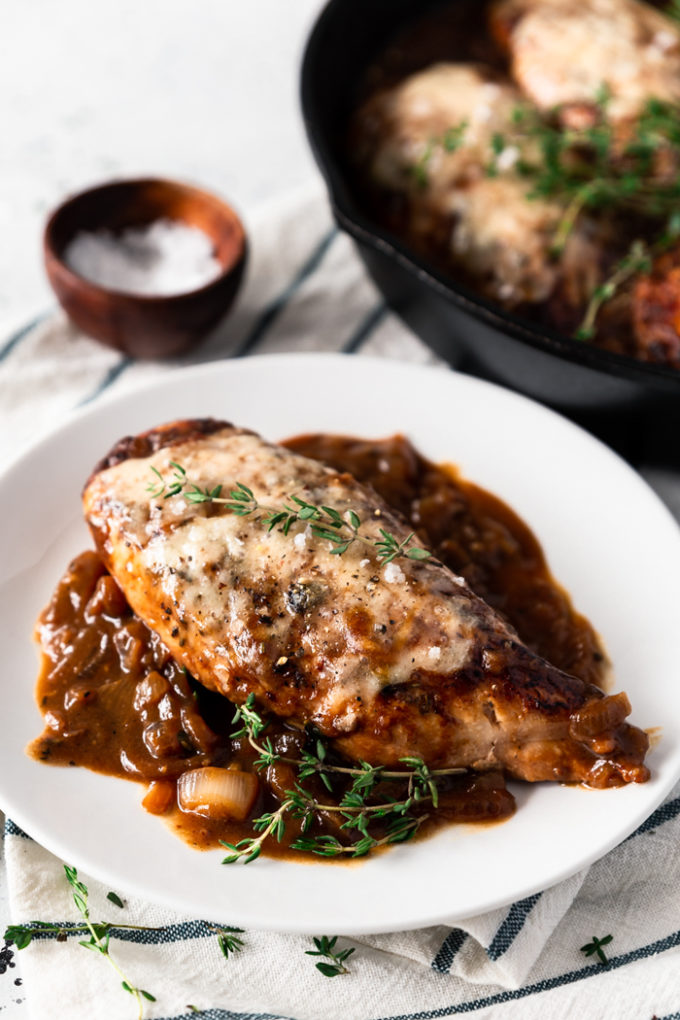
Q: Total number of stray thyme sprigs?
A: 5